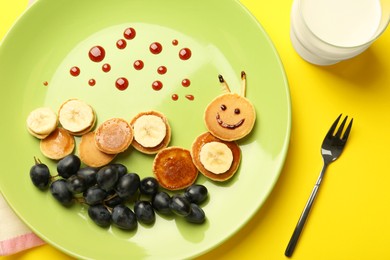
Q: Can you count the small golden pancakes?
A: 9